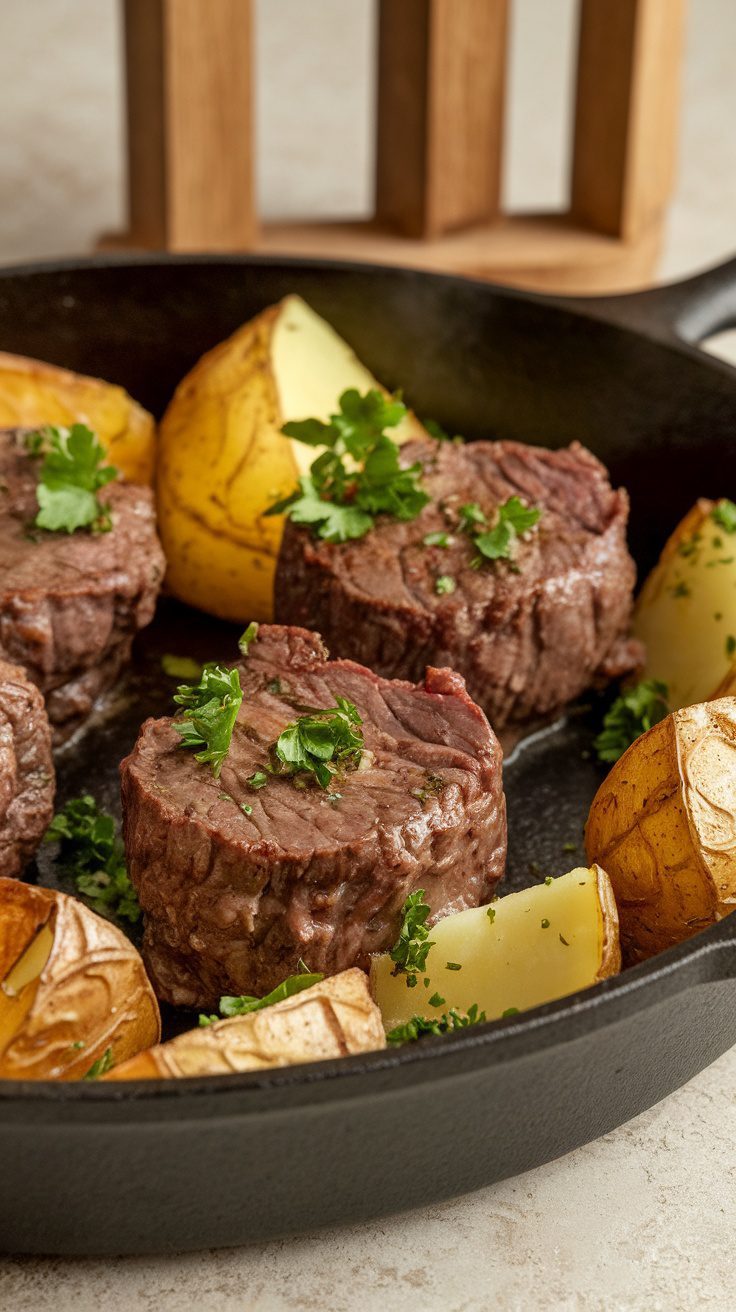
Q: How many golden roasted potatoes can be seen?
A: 7